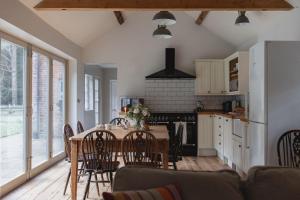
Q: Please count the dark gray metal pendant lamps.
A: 3